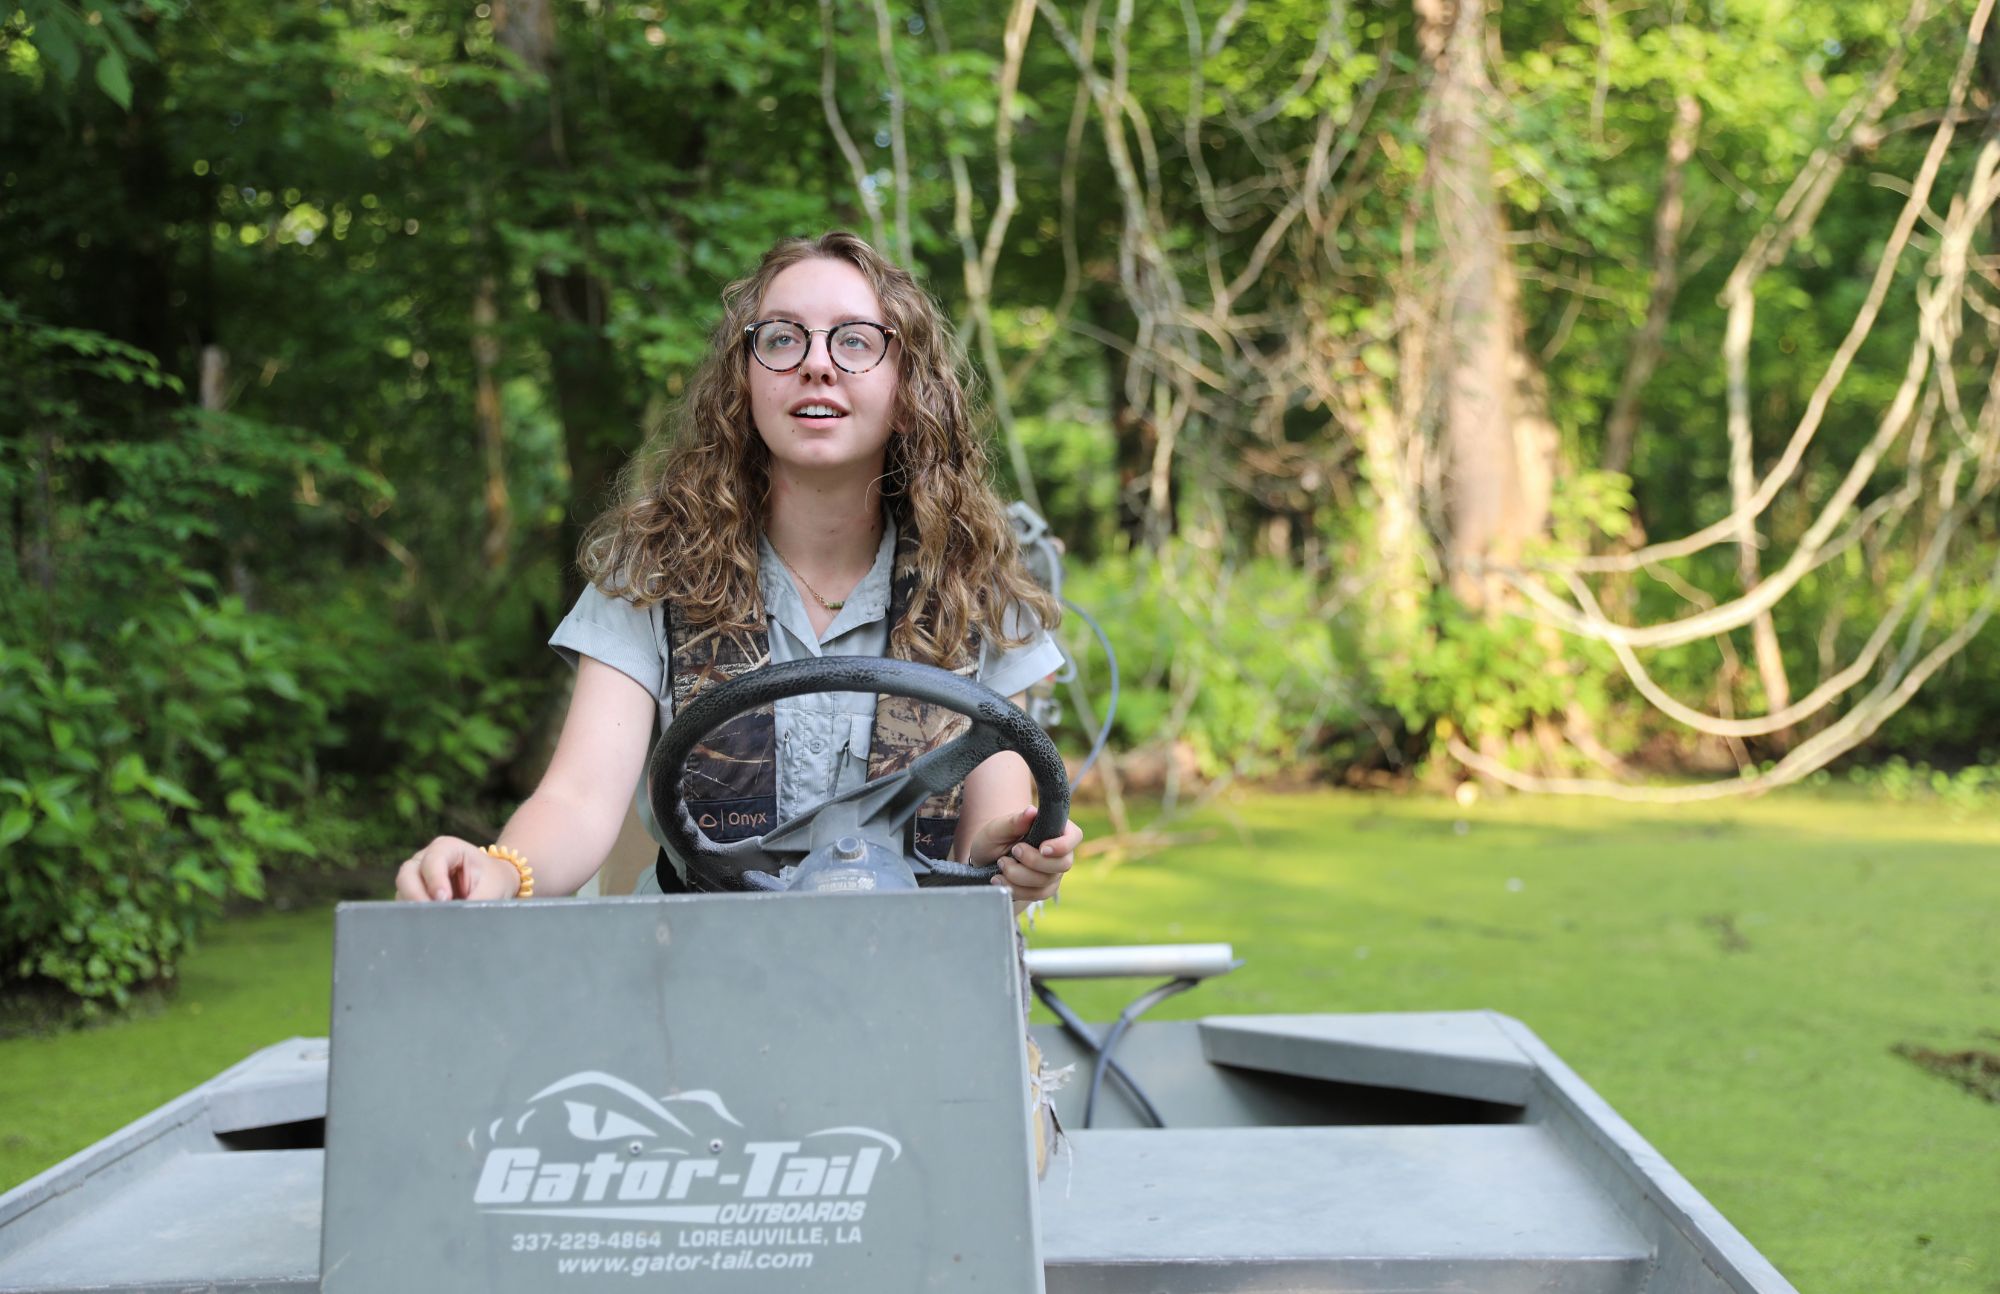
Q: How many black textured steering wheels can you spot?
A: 1